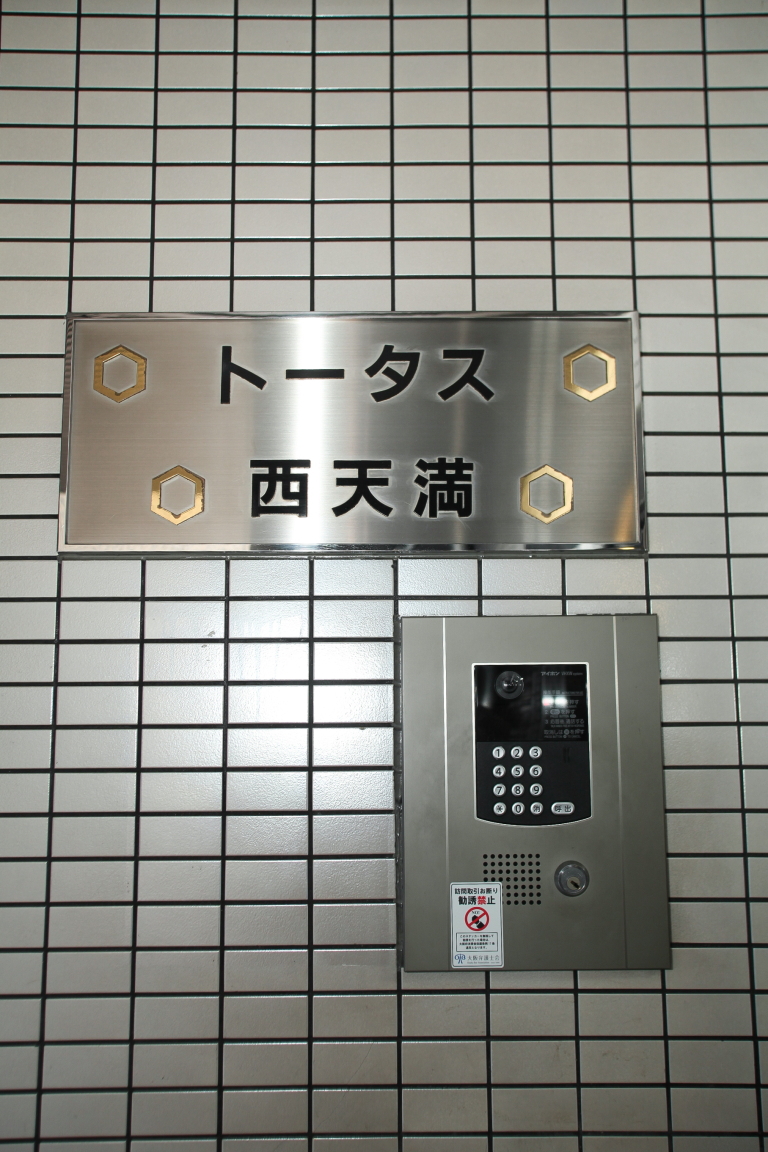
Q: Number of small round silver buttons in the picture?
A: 12